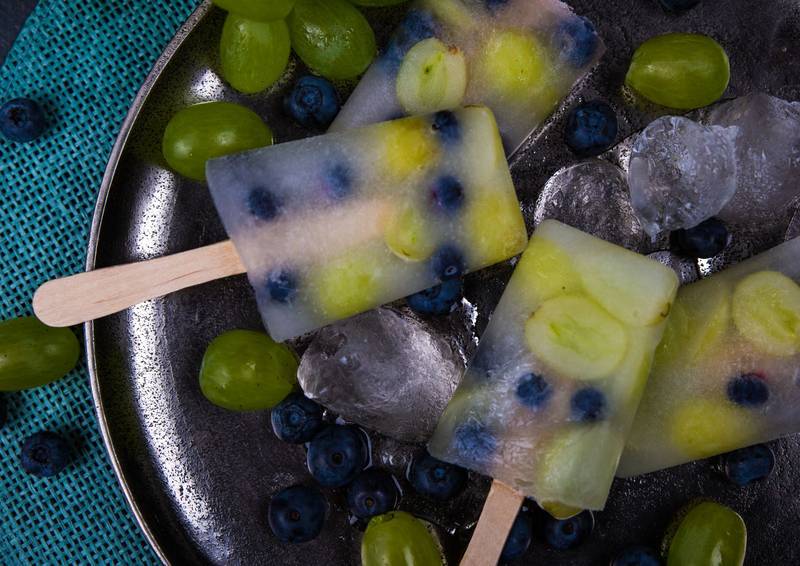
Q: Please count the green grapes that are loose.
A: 10